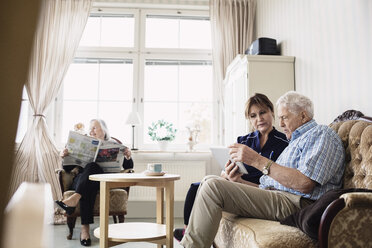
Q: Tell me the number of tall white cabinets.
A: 1